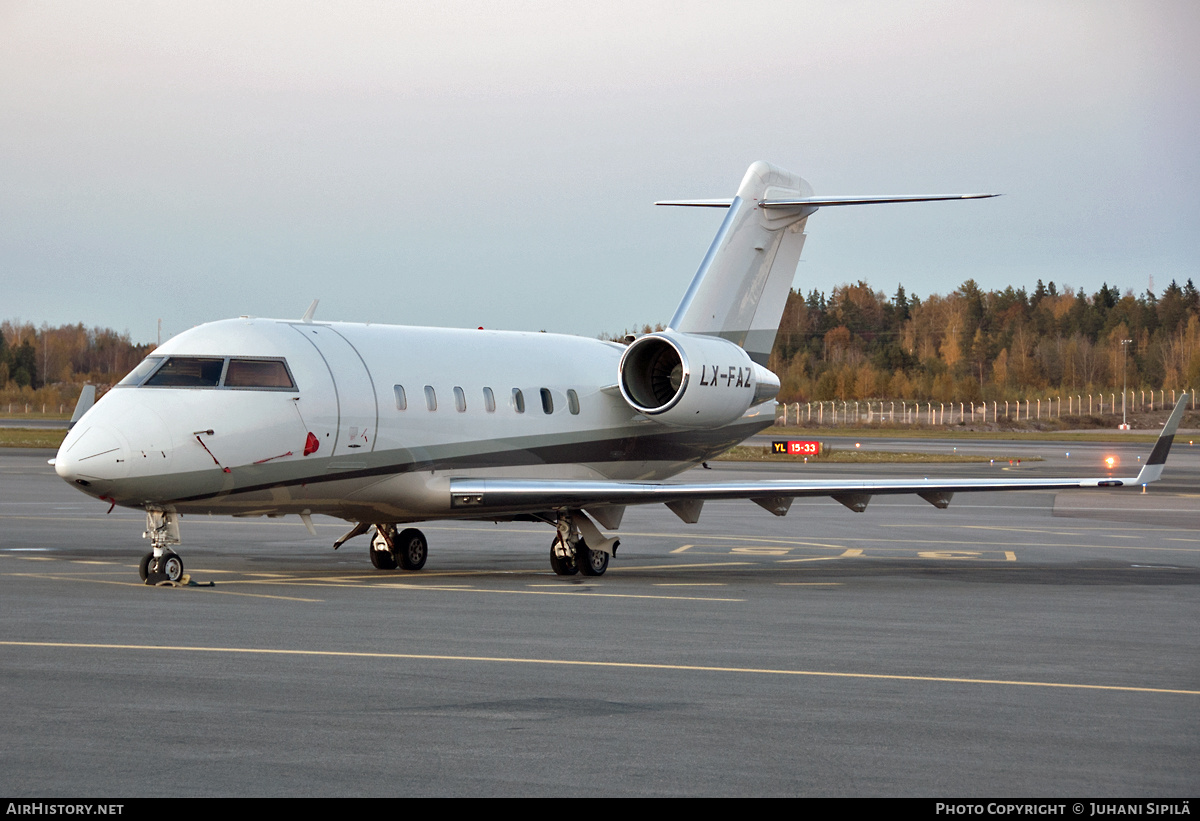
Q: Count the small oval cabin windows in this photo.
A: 7